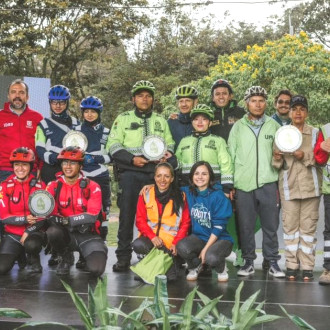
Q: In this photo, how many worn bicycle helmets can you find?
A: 9